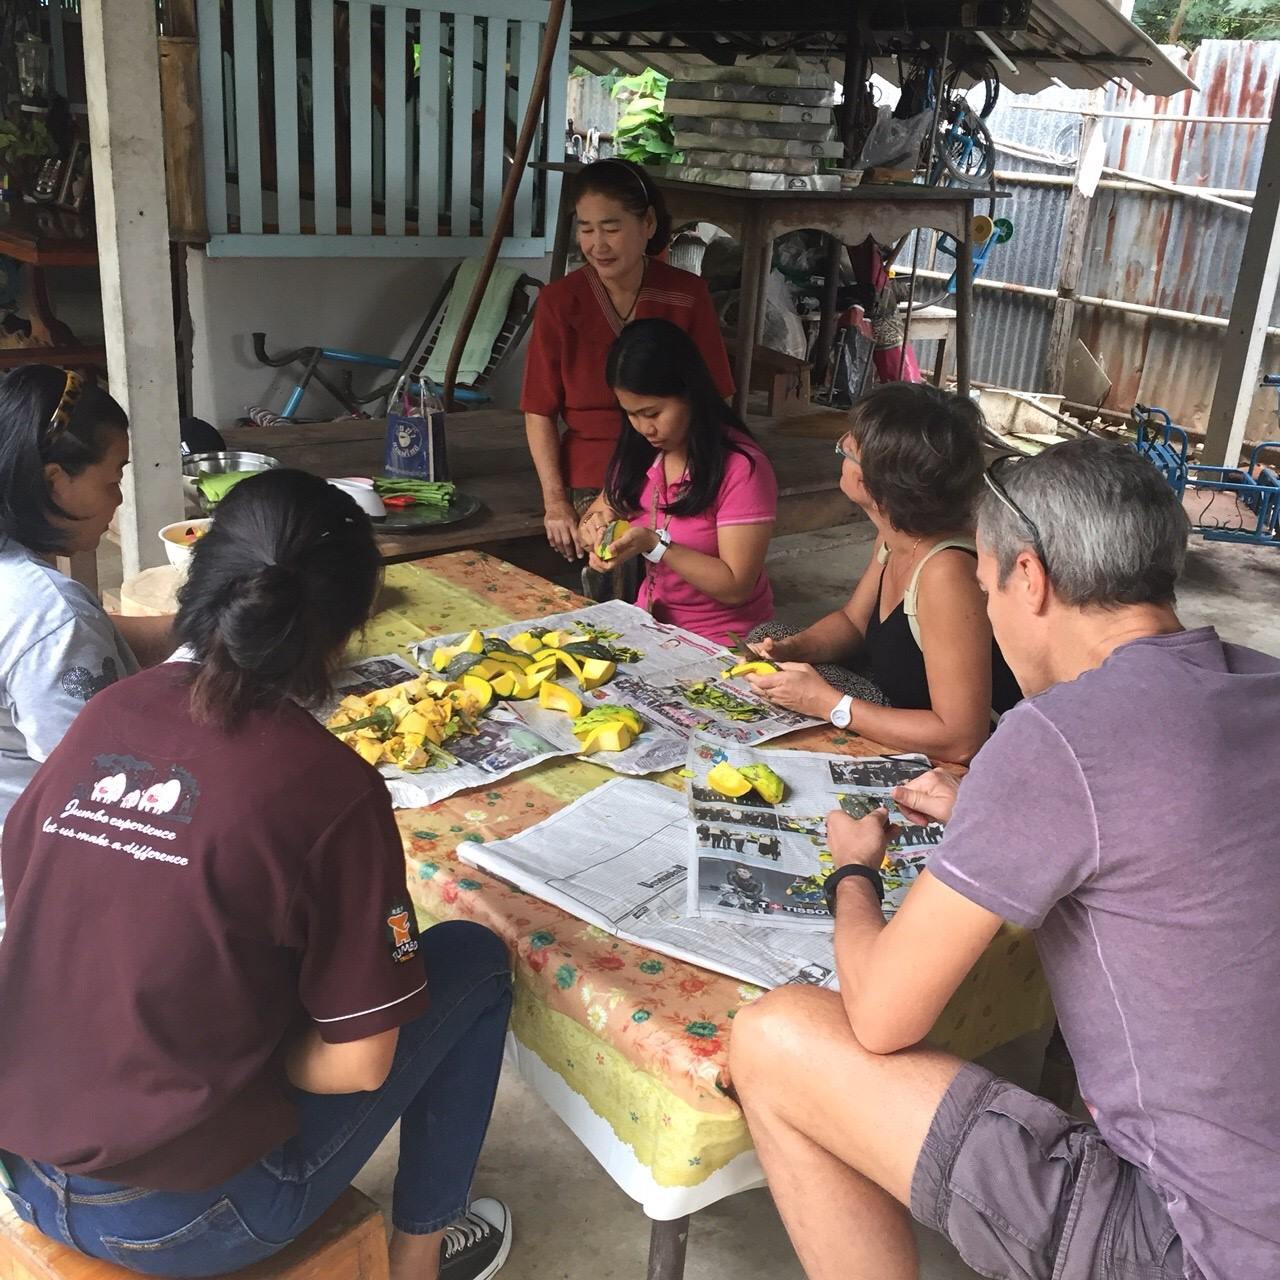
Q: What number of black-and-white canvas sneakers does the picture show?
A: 1